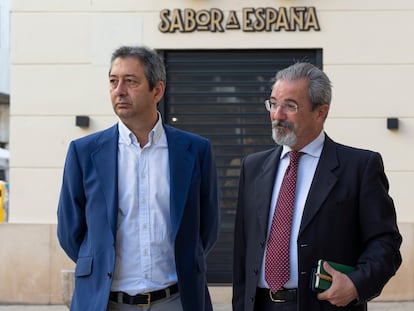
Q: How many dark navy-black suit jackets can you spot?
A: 1